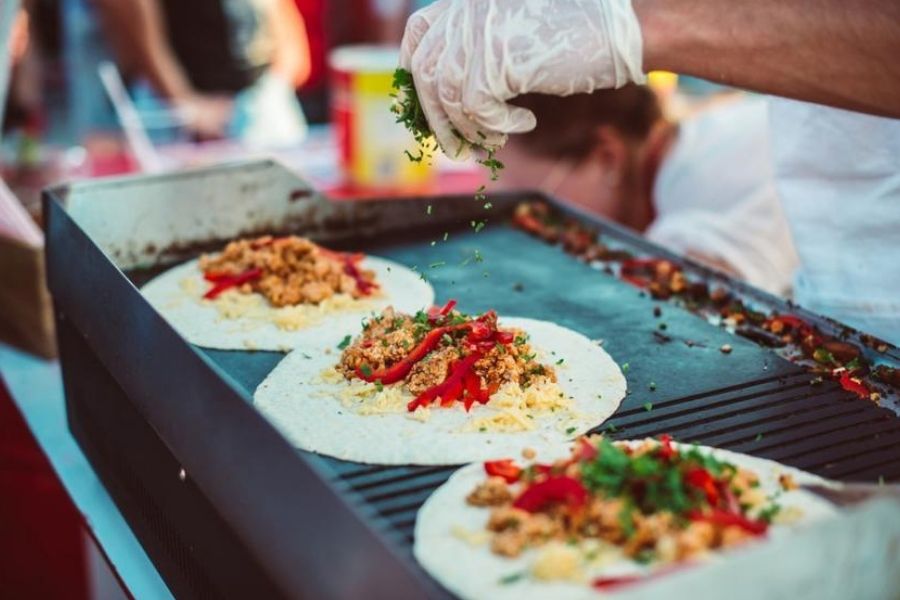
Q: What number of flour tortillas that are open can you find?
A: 3